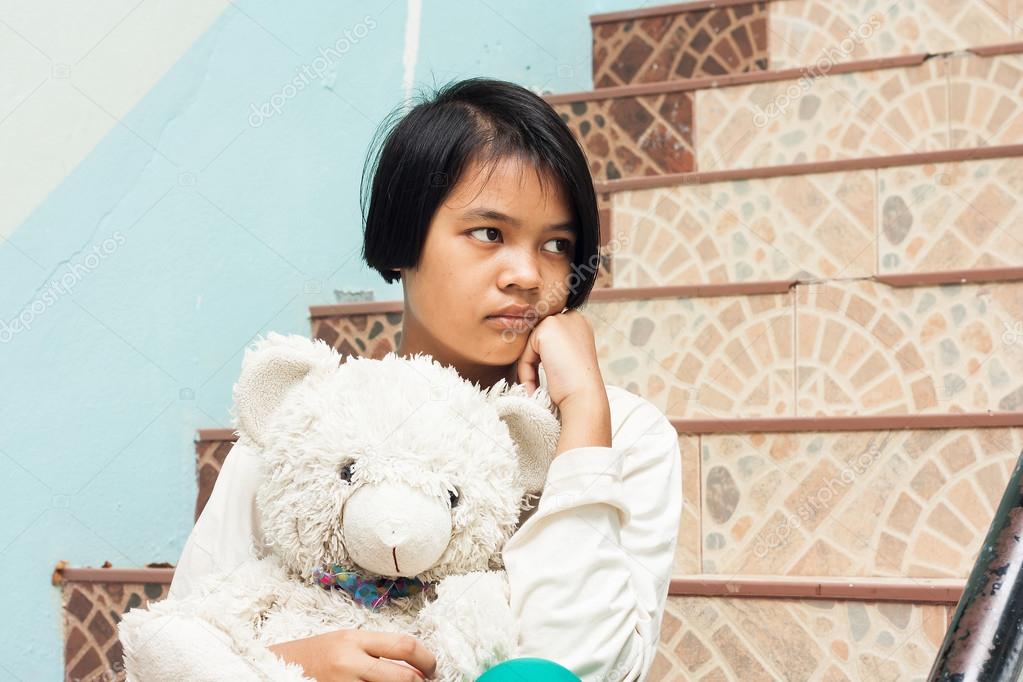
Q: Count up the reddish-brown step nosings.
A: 6